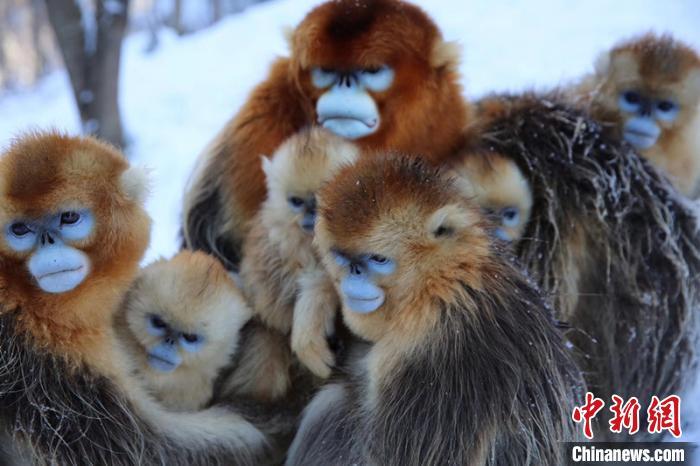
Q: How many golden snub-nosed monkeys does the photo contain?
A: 7